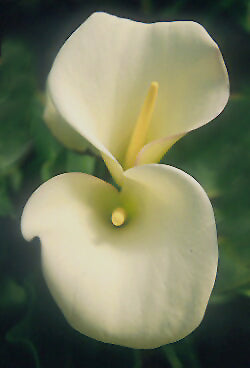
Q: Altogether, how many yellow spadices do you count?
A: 2